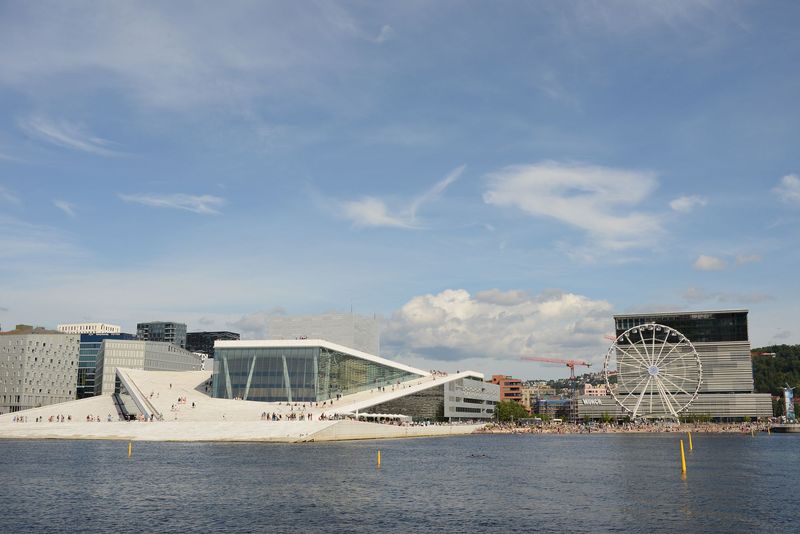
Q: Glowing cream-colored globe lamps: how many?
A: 0